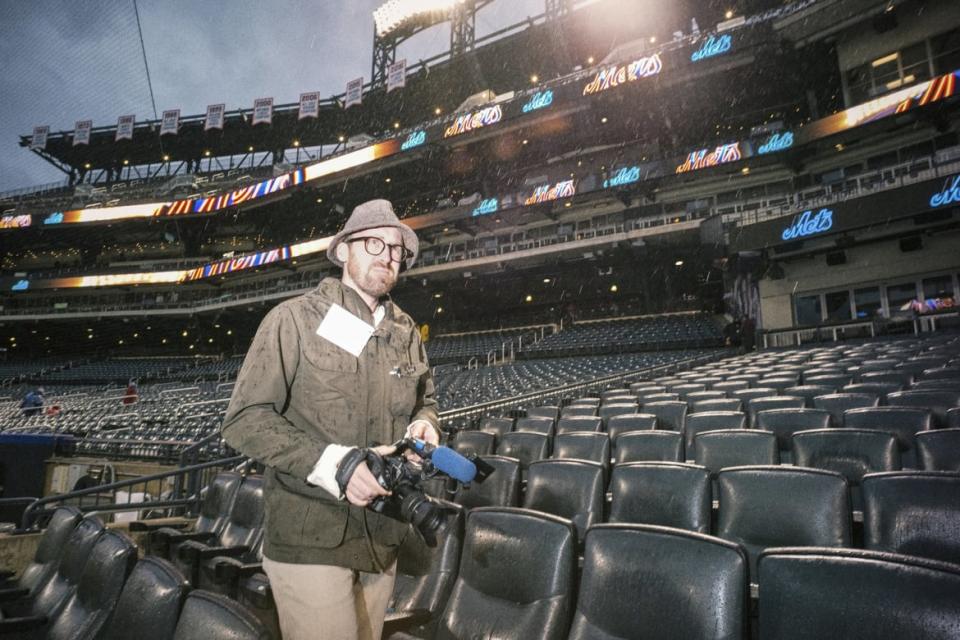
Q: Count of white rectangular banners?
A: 9